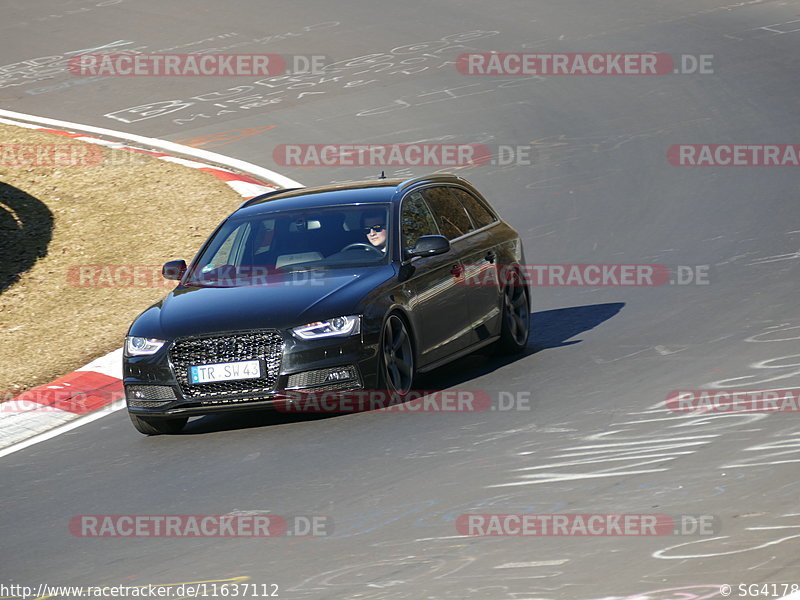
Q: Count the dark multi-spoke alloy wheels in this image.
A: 2